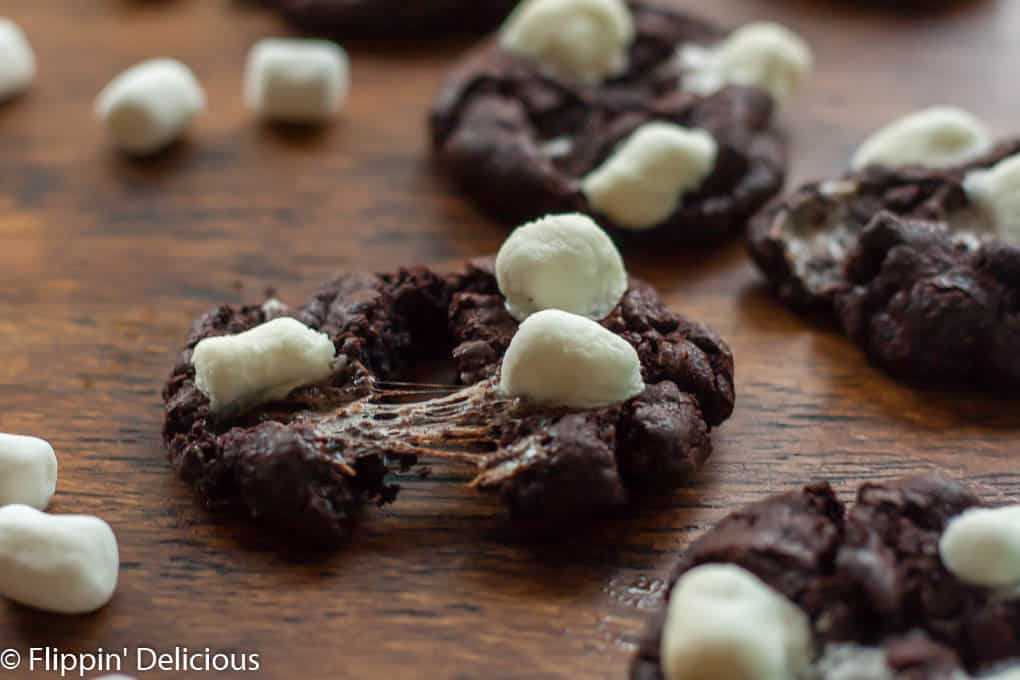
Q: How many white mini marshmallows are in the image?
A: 15